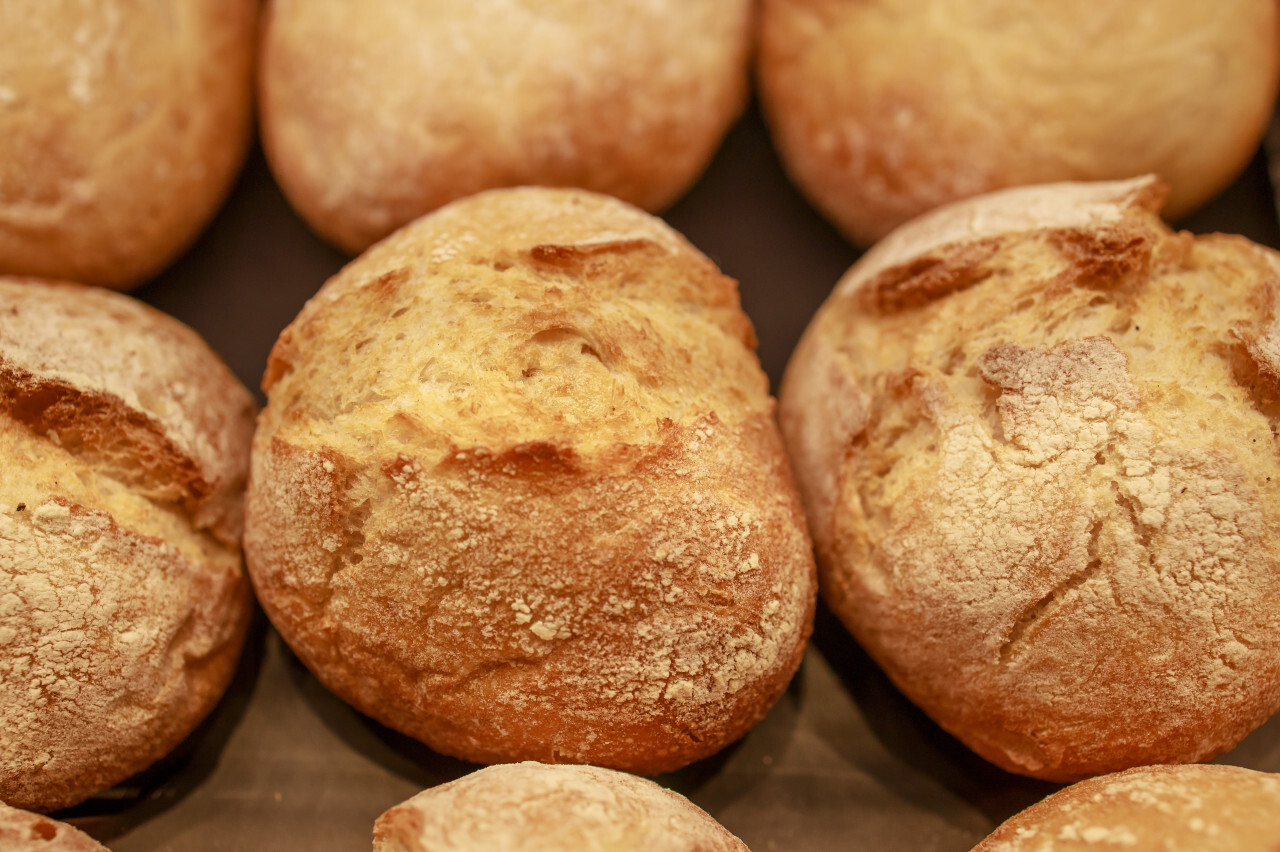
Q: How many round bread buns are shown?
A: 9